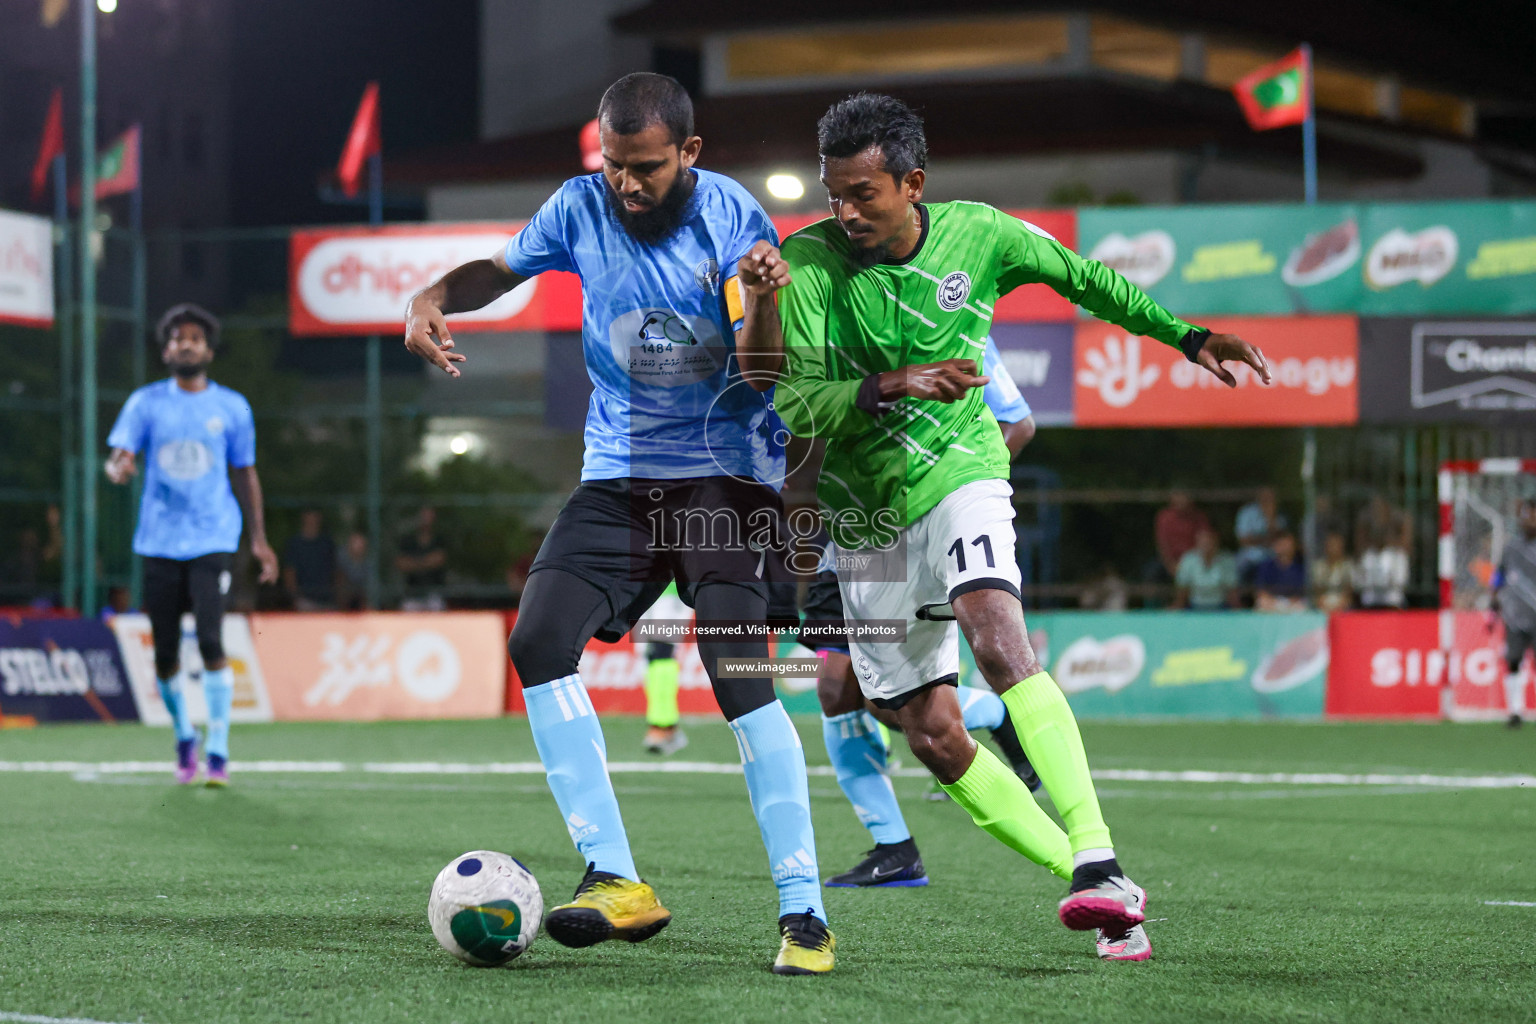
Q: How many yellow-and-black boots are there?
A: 2